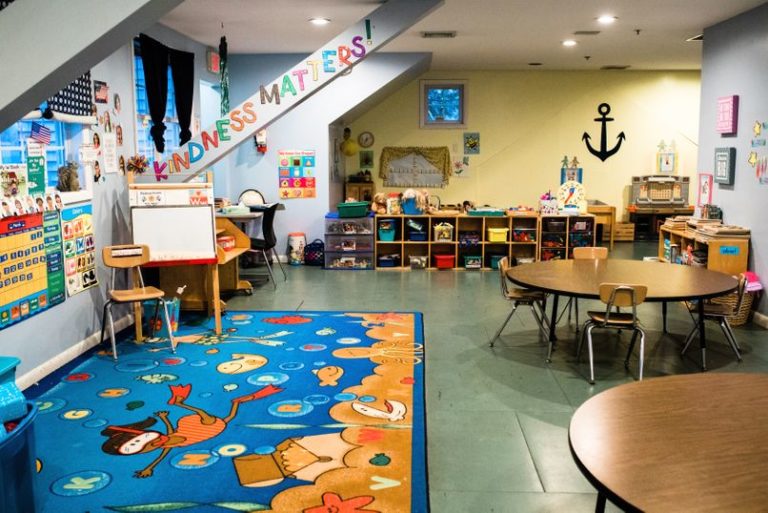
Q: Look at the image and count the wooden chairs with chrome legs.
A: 5